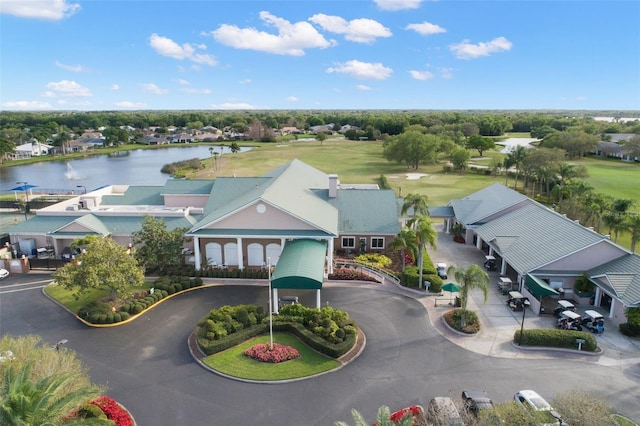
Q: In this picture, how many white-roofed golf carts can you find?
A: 7